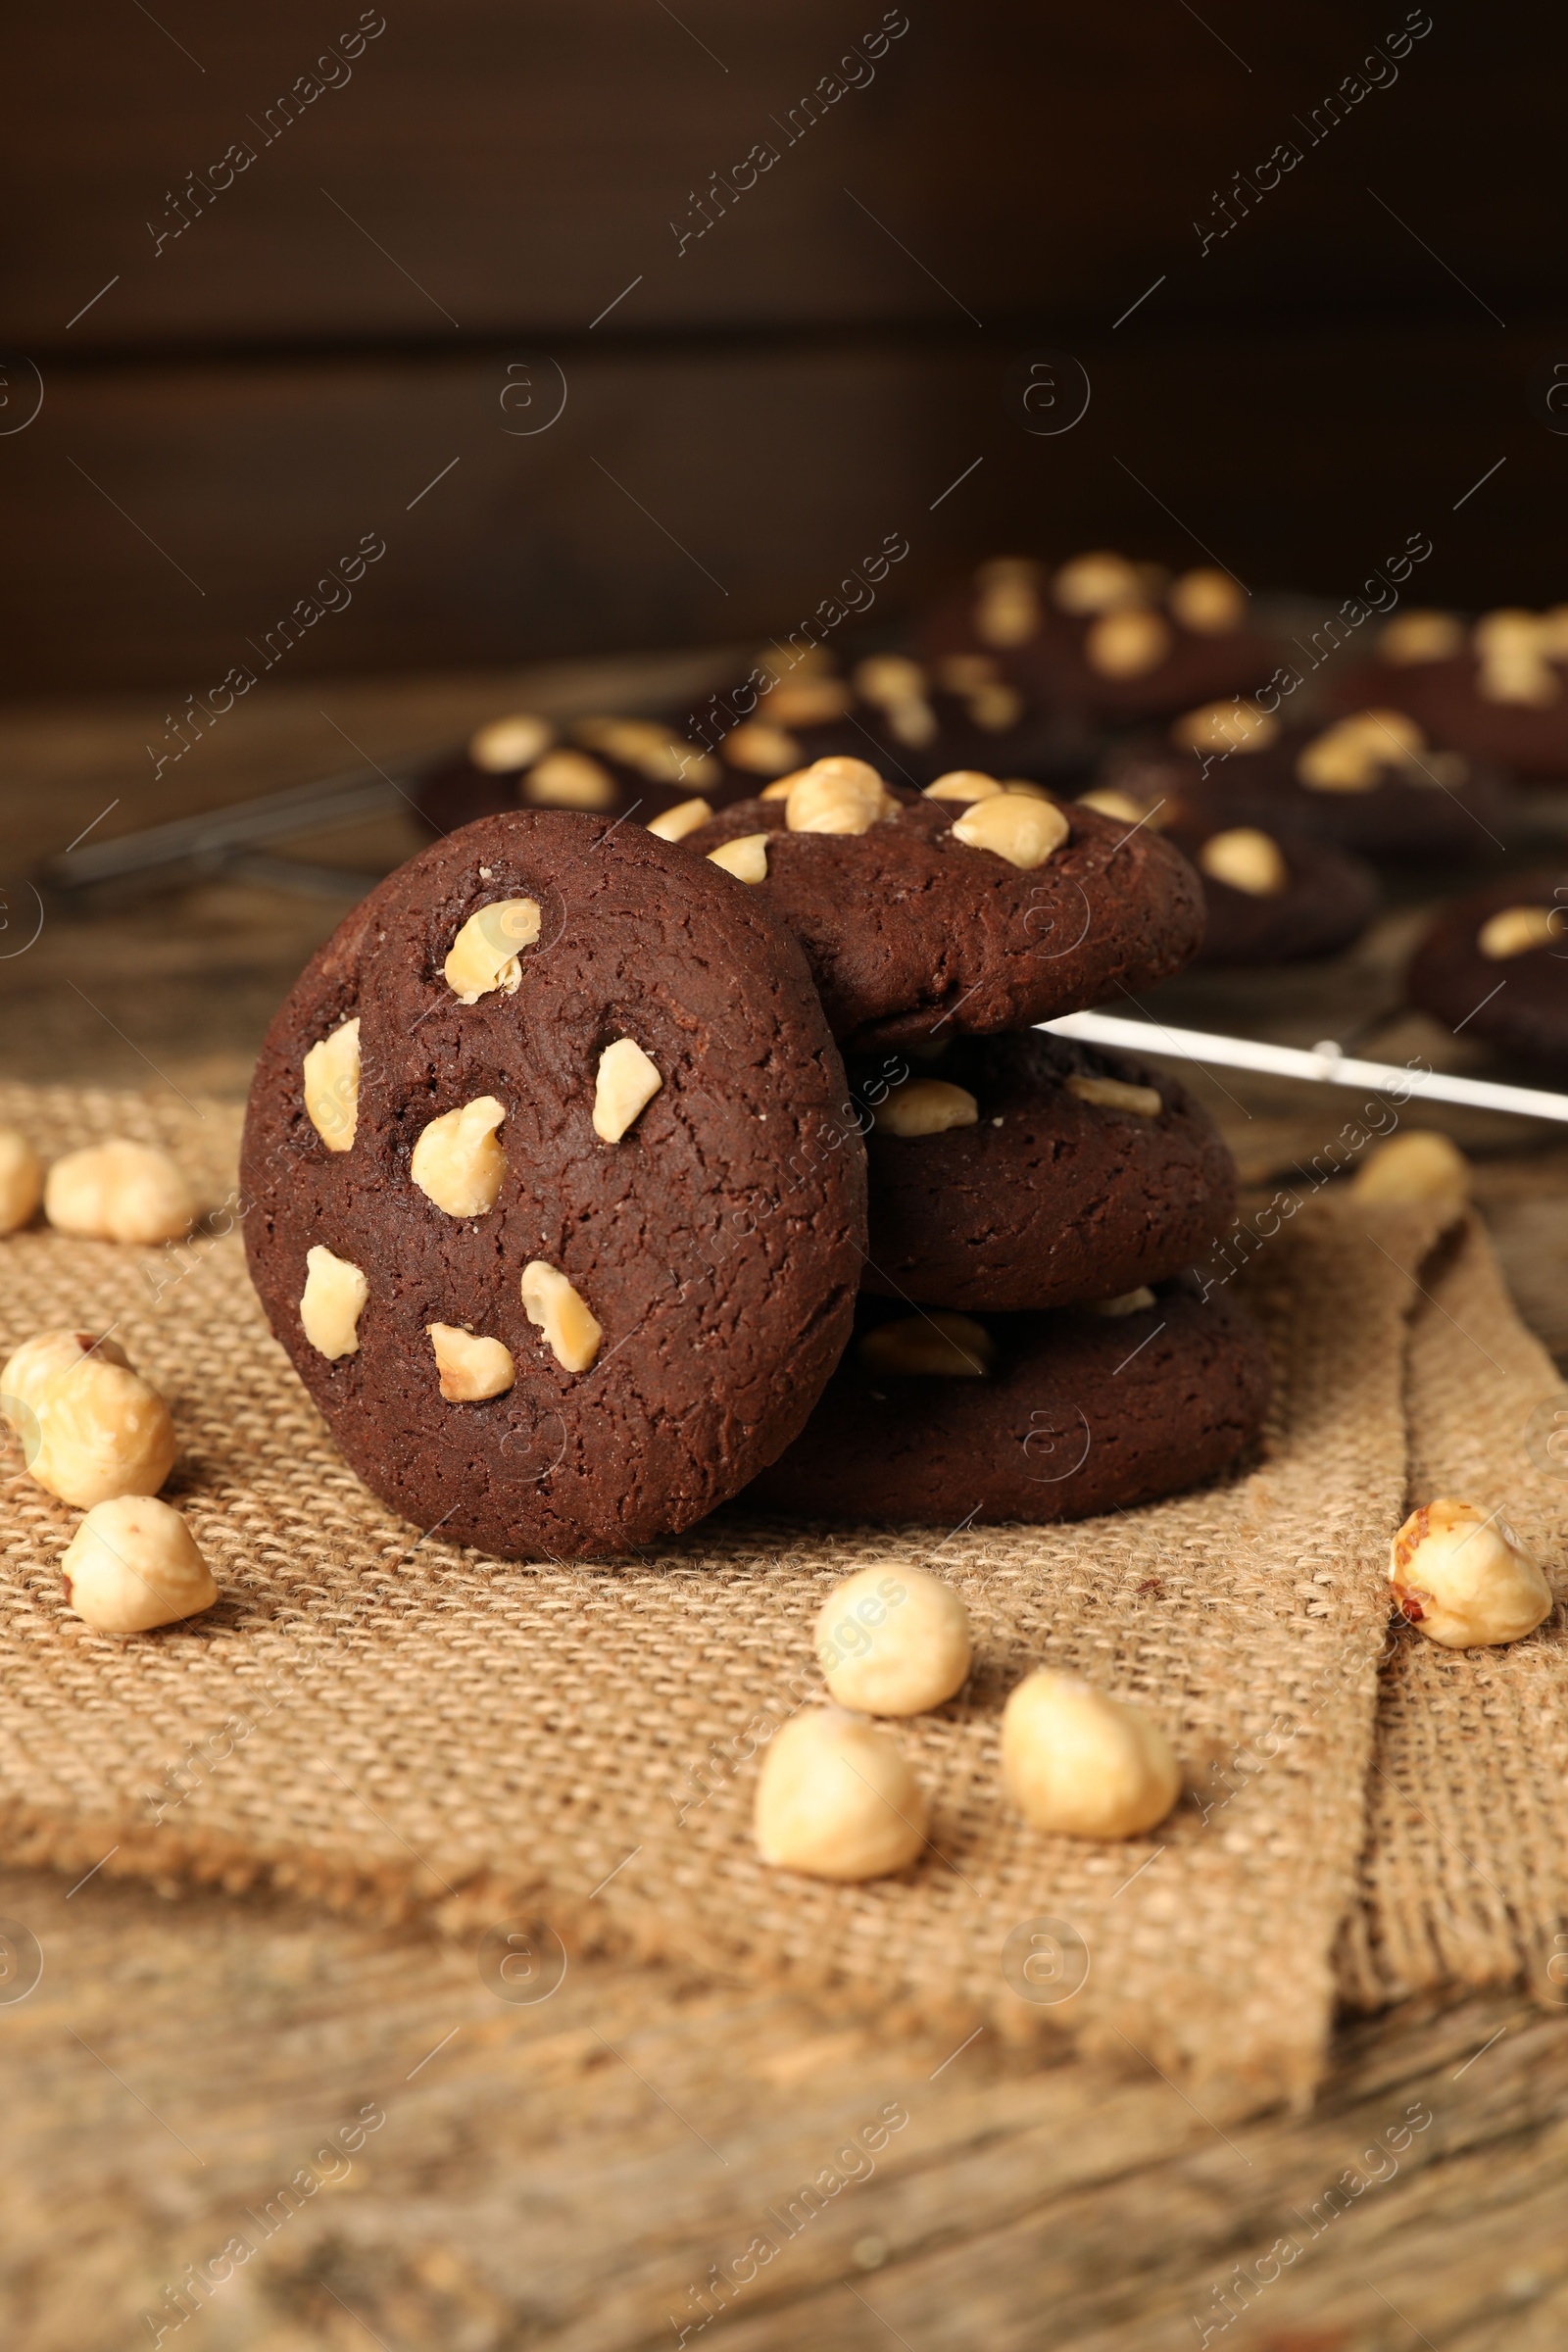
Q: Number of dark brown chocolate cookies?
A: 11